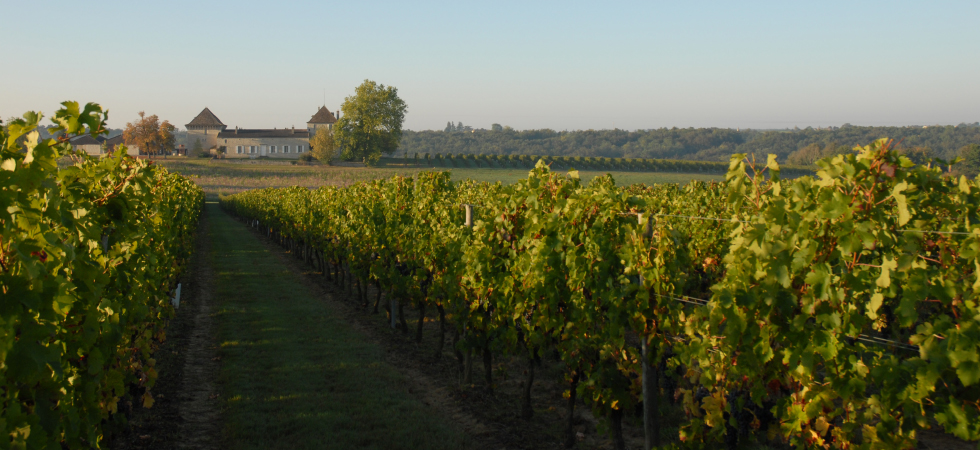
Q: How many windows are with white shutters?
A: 5